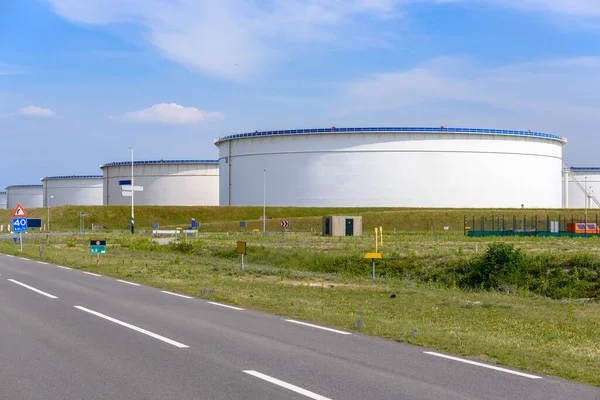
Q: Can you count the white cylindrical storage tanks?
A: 6